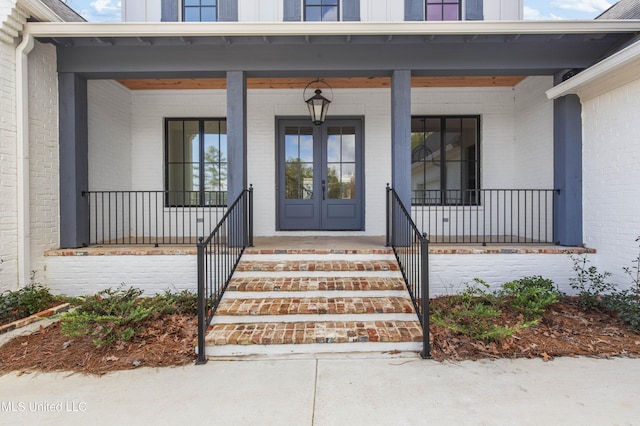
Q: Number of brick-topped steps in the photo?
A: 4